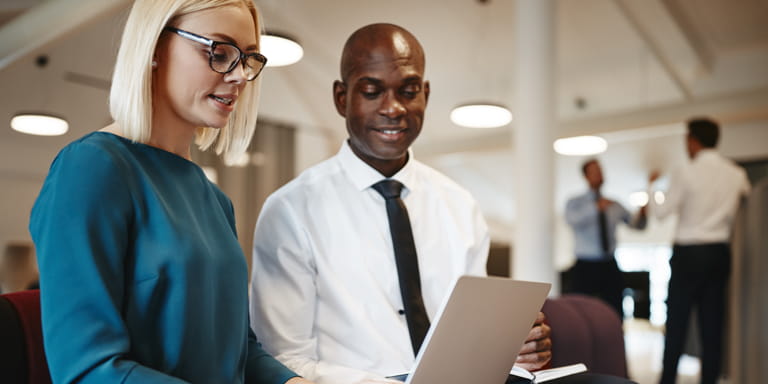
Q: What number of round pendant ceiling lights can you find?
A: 4